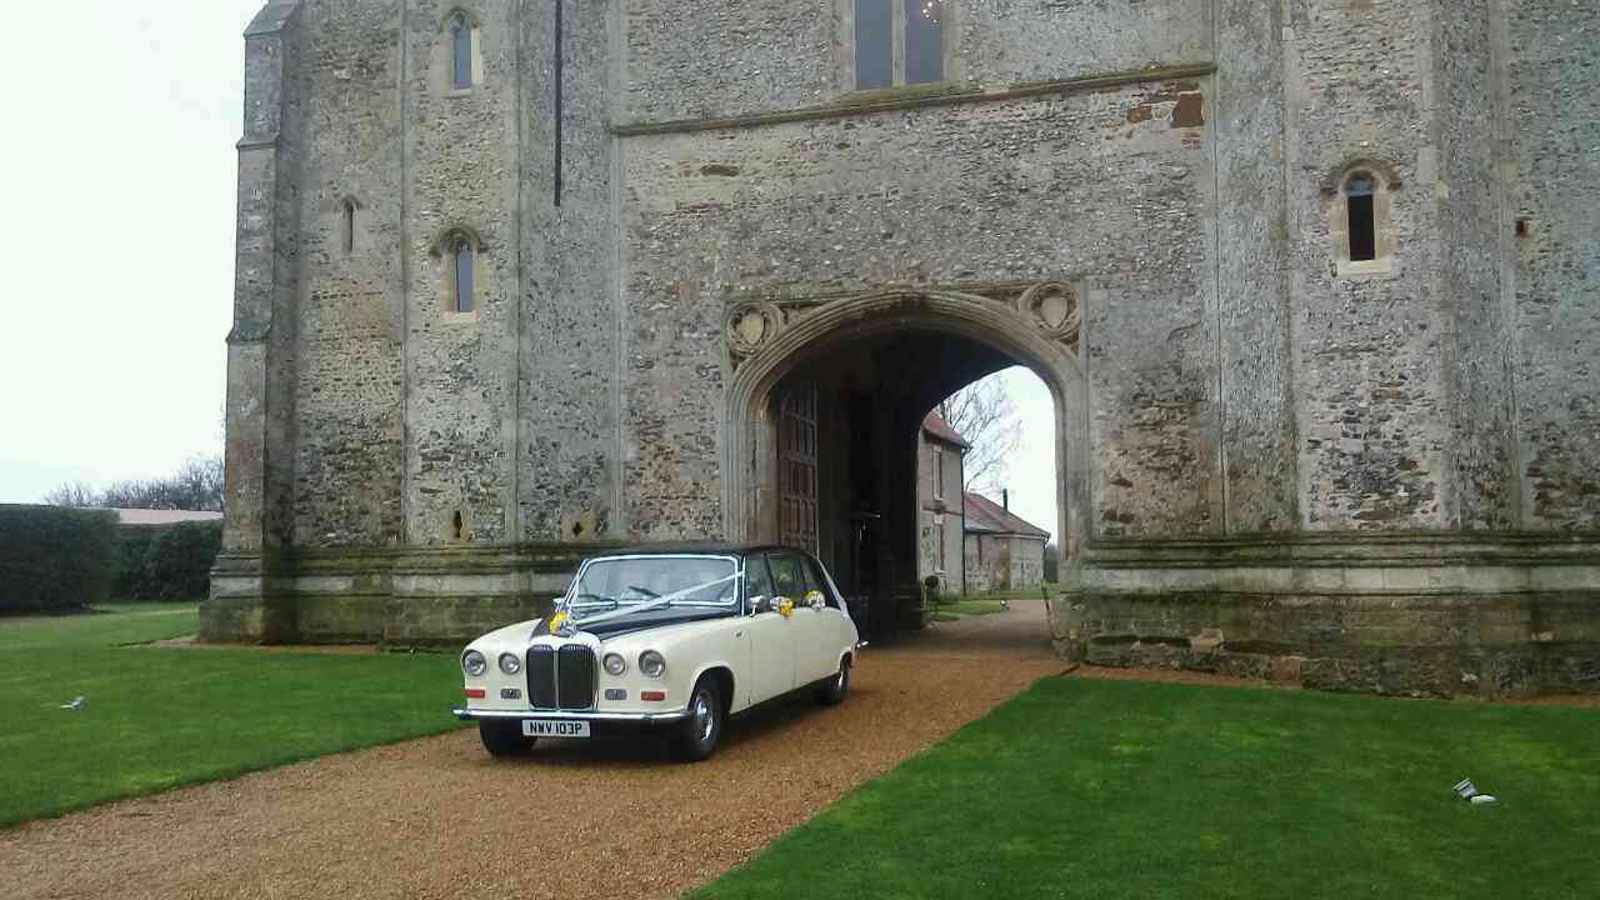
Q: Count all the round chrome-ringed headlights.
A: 4